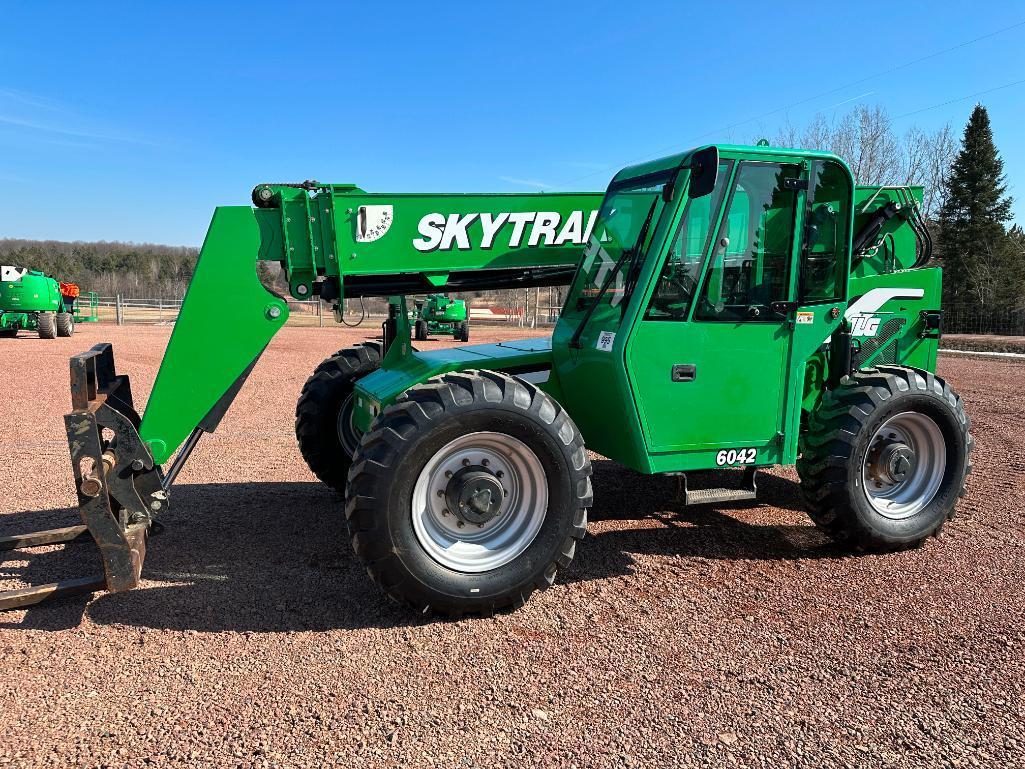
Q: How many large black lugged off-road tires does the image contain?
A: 3